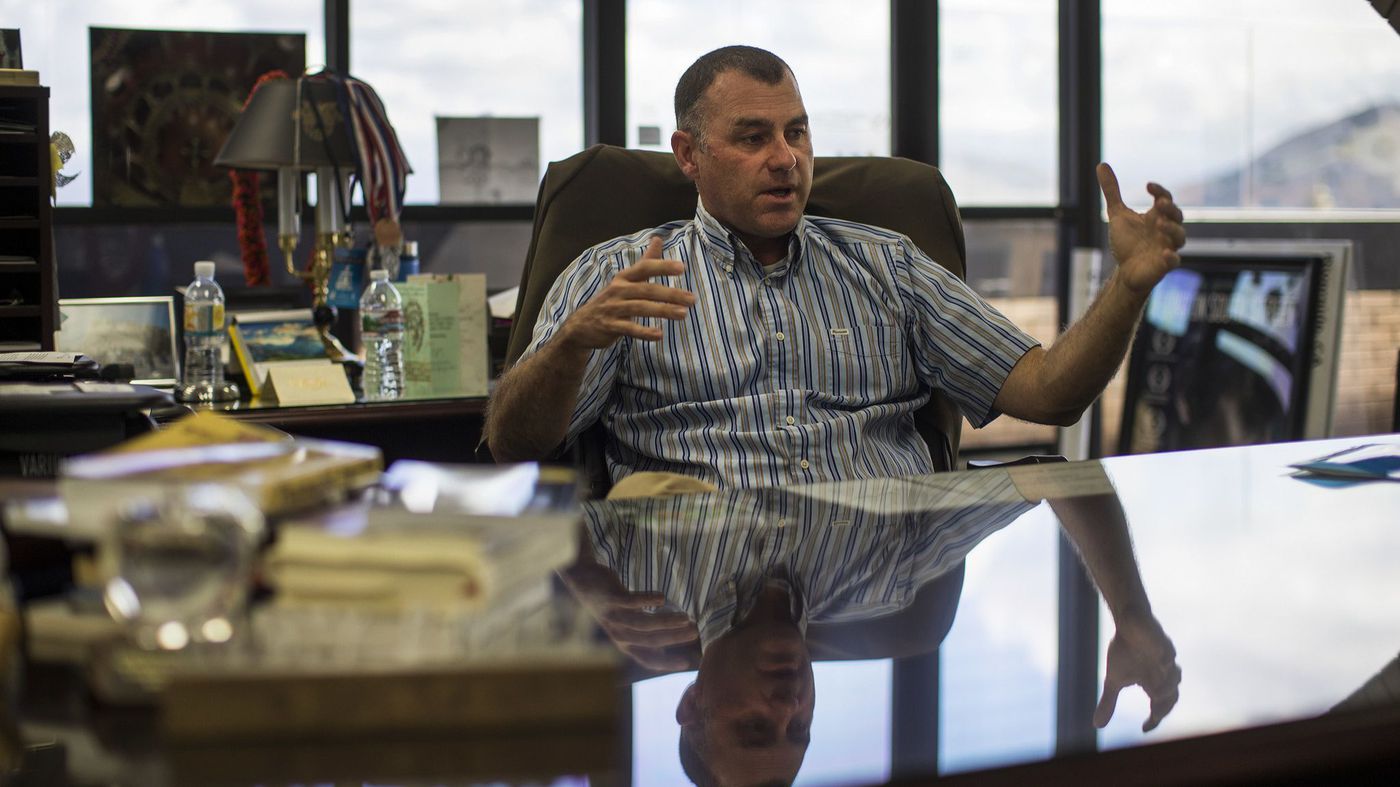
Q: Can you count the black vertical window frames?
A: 4